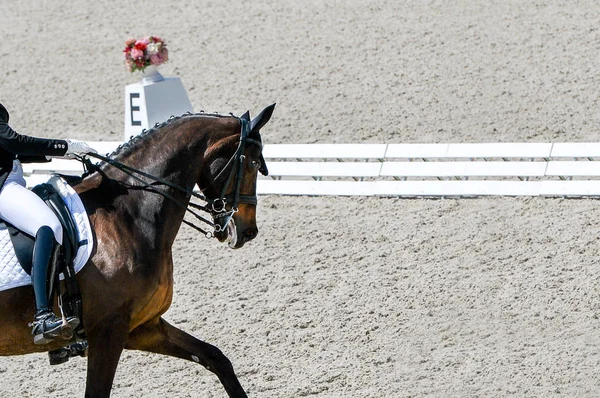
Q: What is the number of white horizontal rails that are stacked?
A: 3